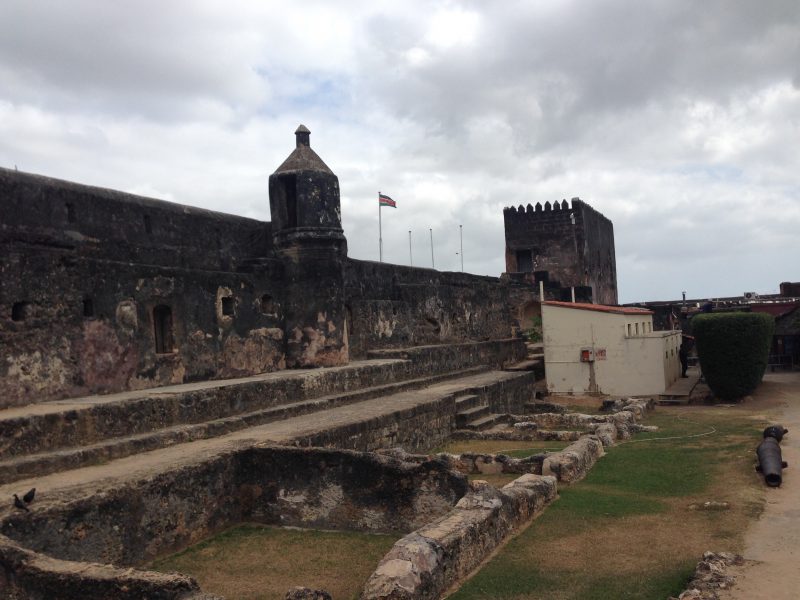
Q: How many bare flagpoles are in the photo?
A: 3